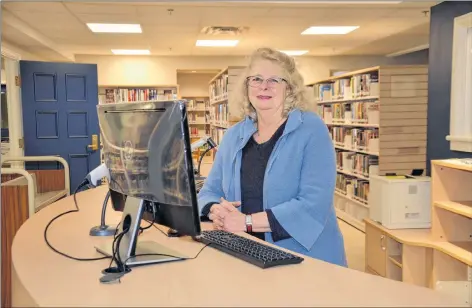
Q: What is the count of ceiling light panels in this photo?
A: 5